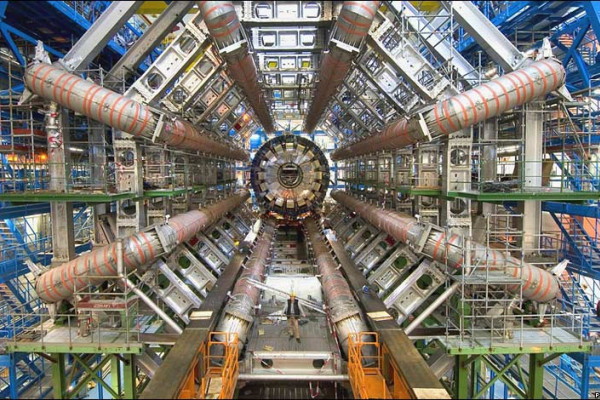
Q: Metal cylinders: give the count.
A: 8